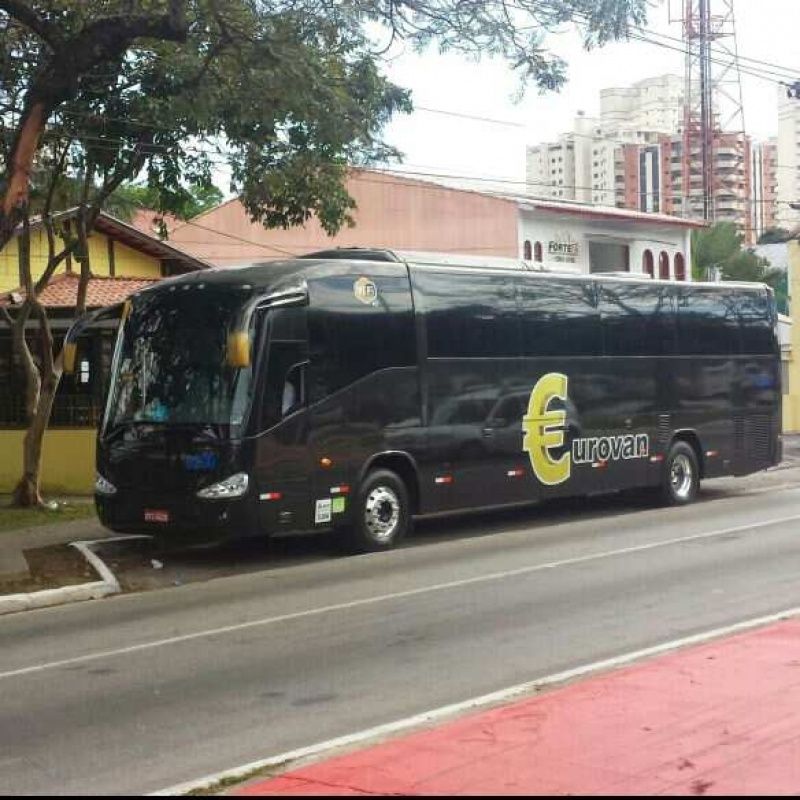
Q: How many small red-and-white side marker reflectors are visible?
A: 7